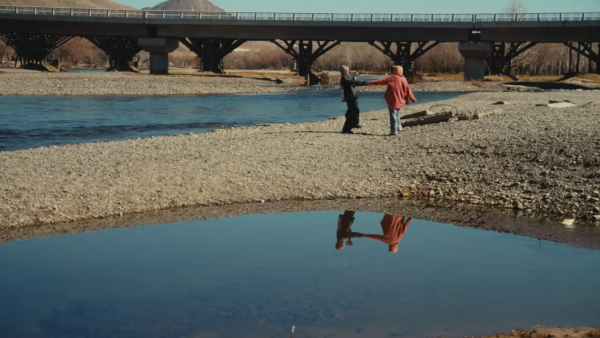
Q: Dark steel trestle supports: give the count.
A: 7